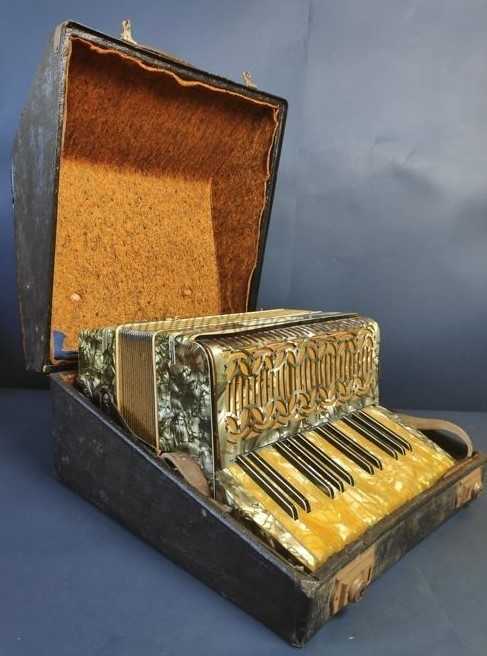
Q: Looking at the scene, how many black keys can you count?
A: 10